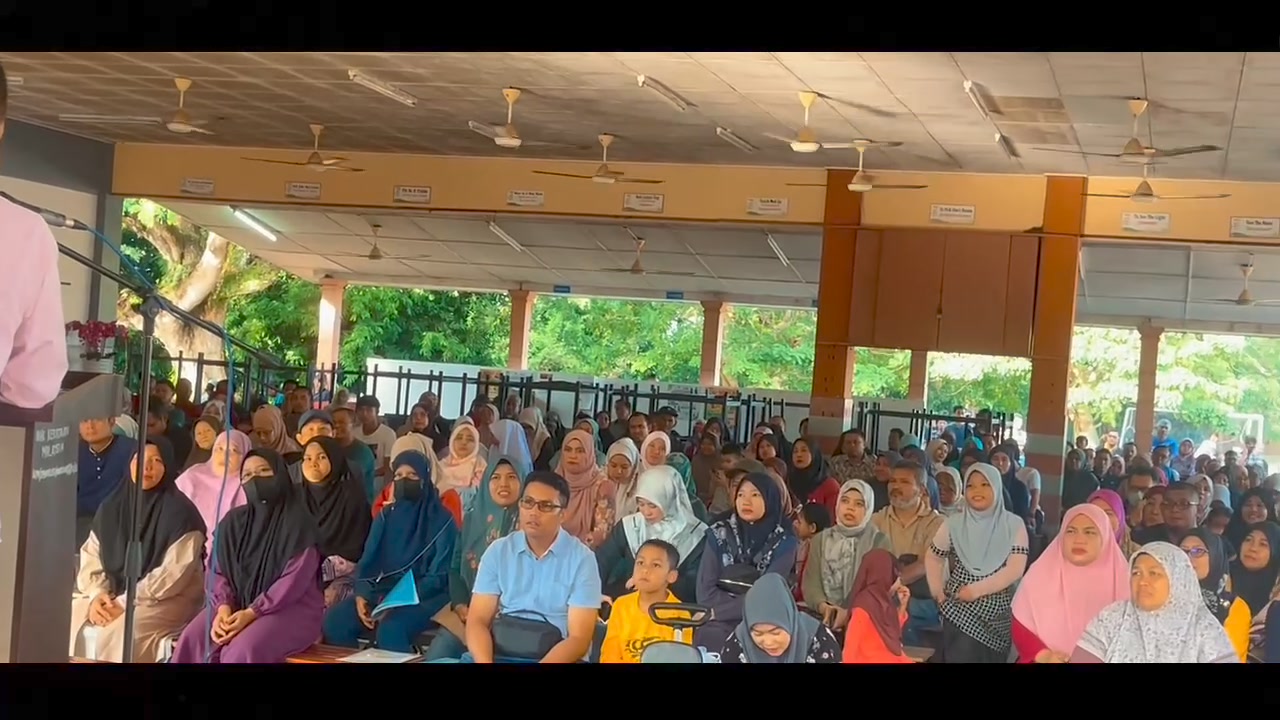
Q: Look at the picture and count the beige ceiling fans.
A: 11